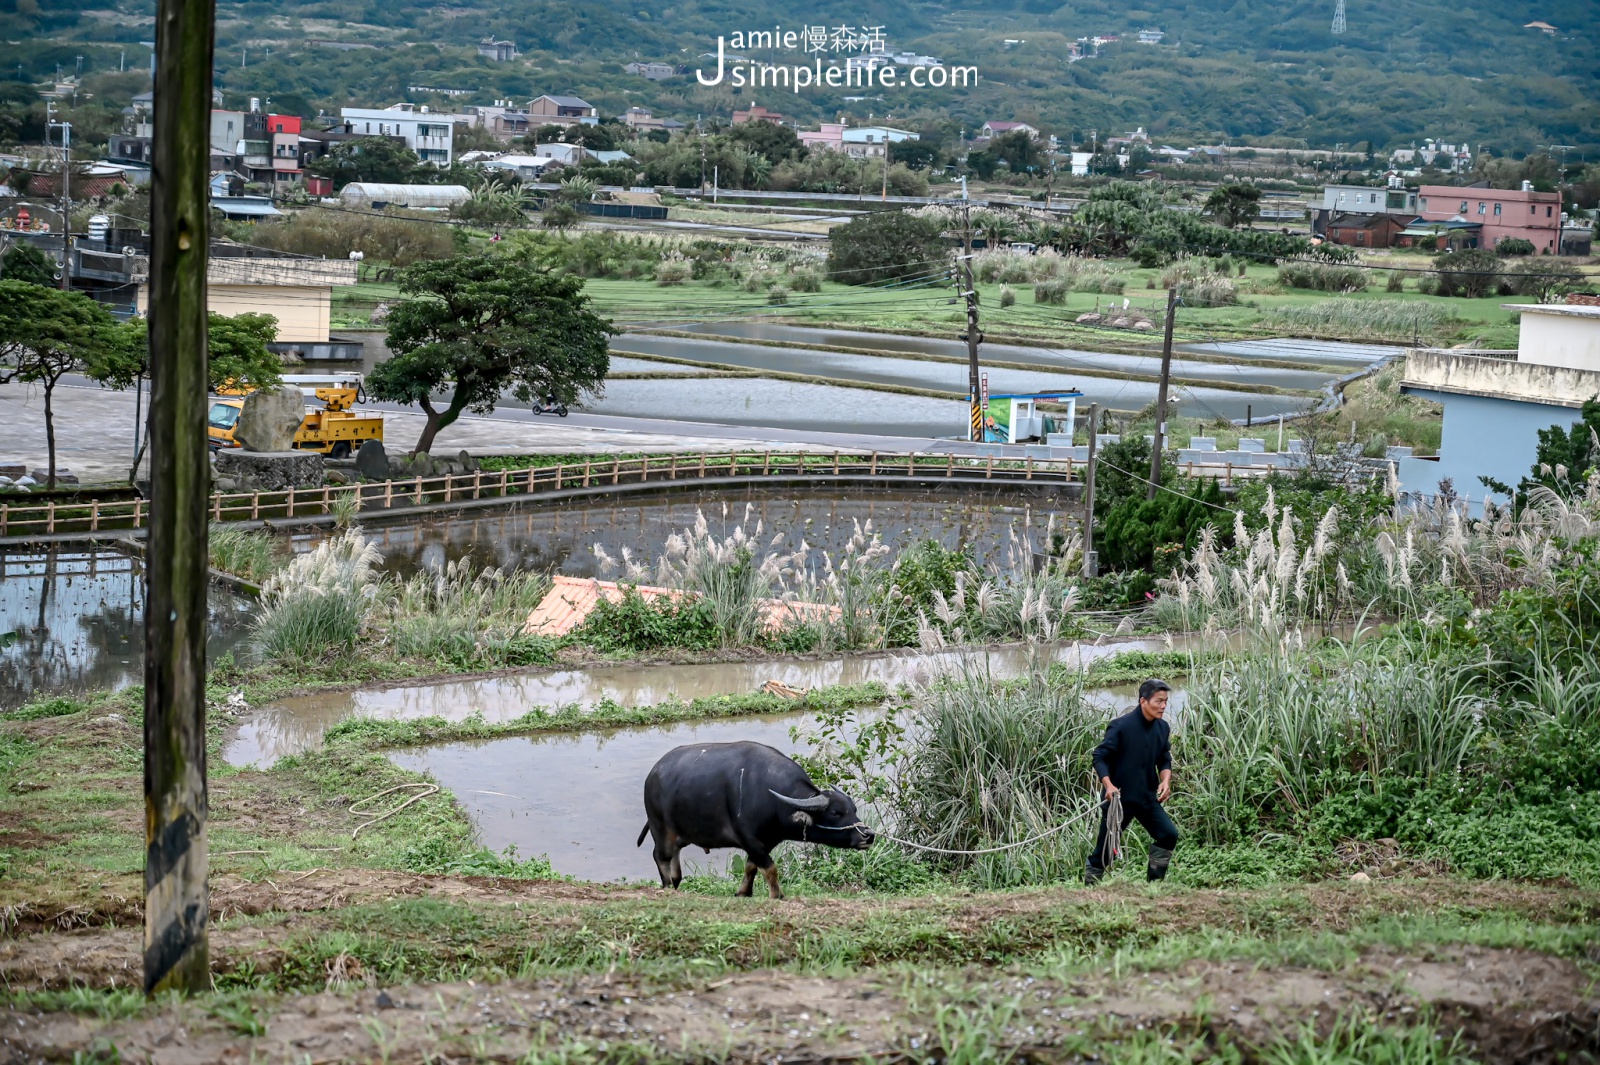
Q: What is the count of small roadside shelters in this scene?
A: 1